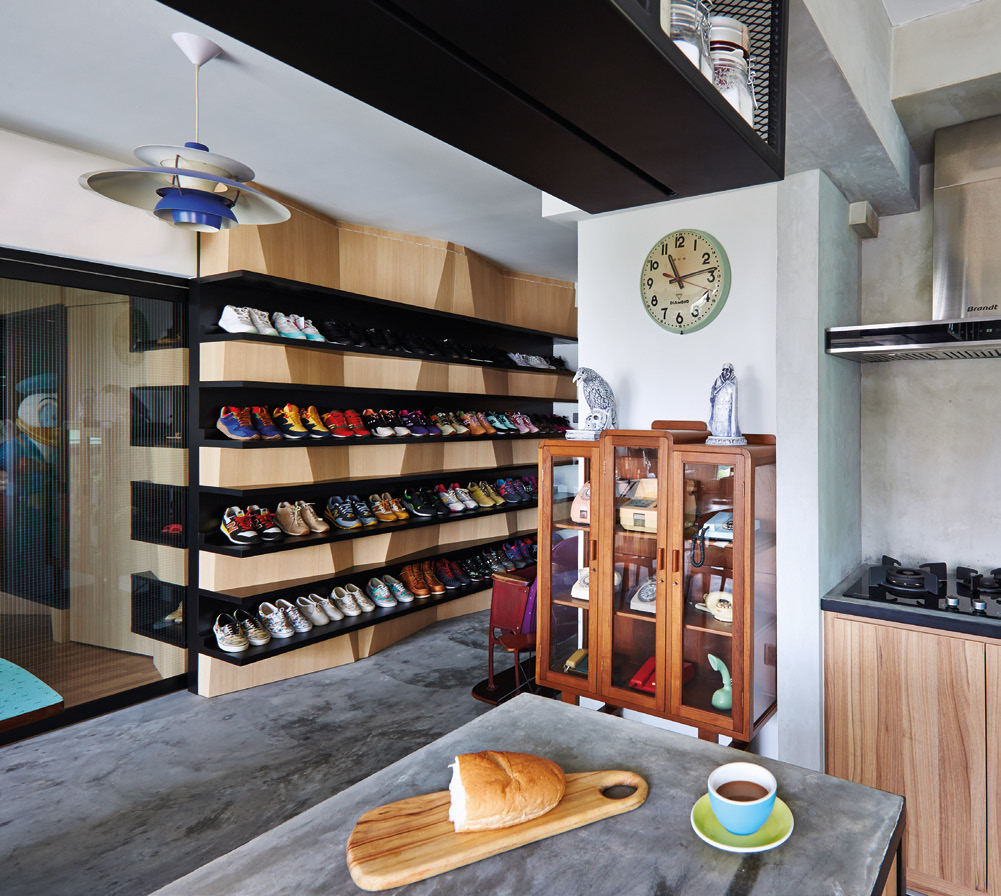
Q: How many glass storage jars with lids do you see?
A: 2